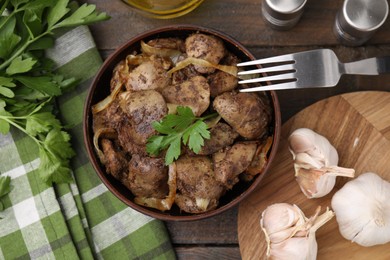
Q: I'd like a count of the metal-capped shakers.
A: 2